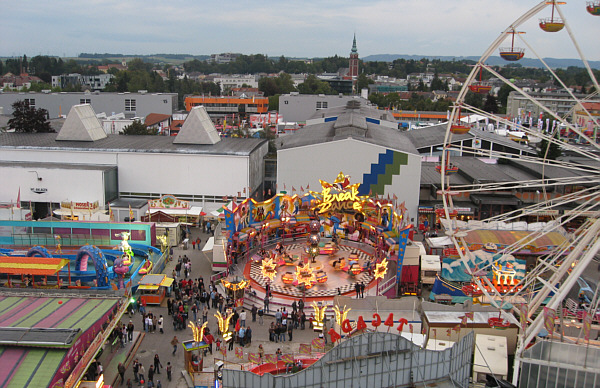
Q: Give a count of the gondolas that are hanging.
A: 10